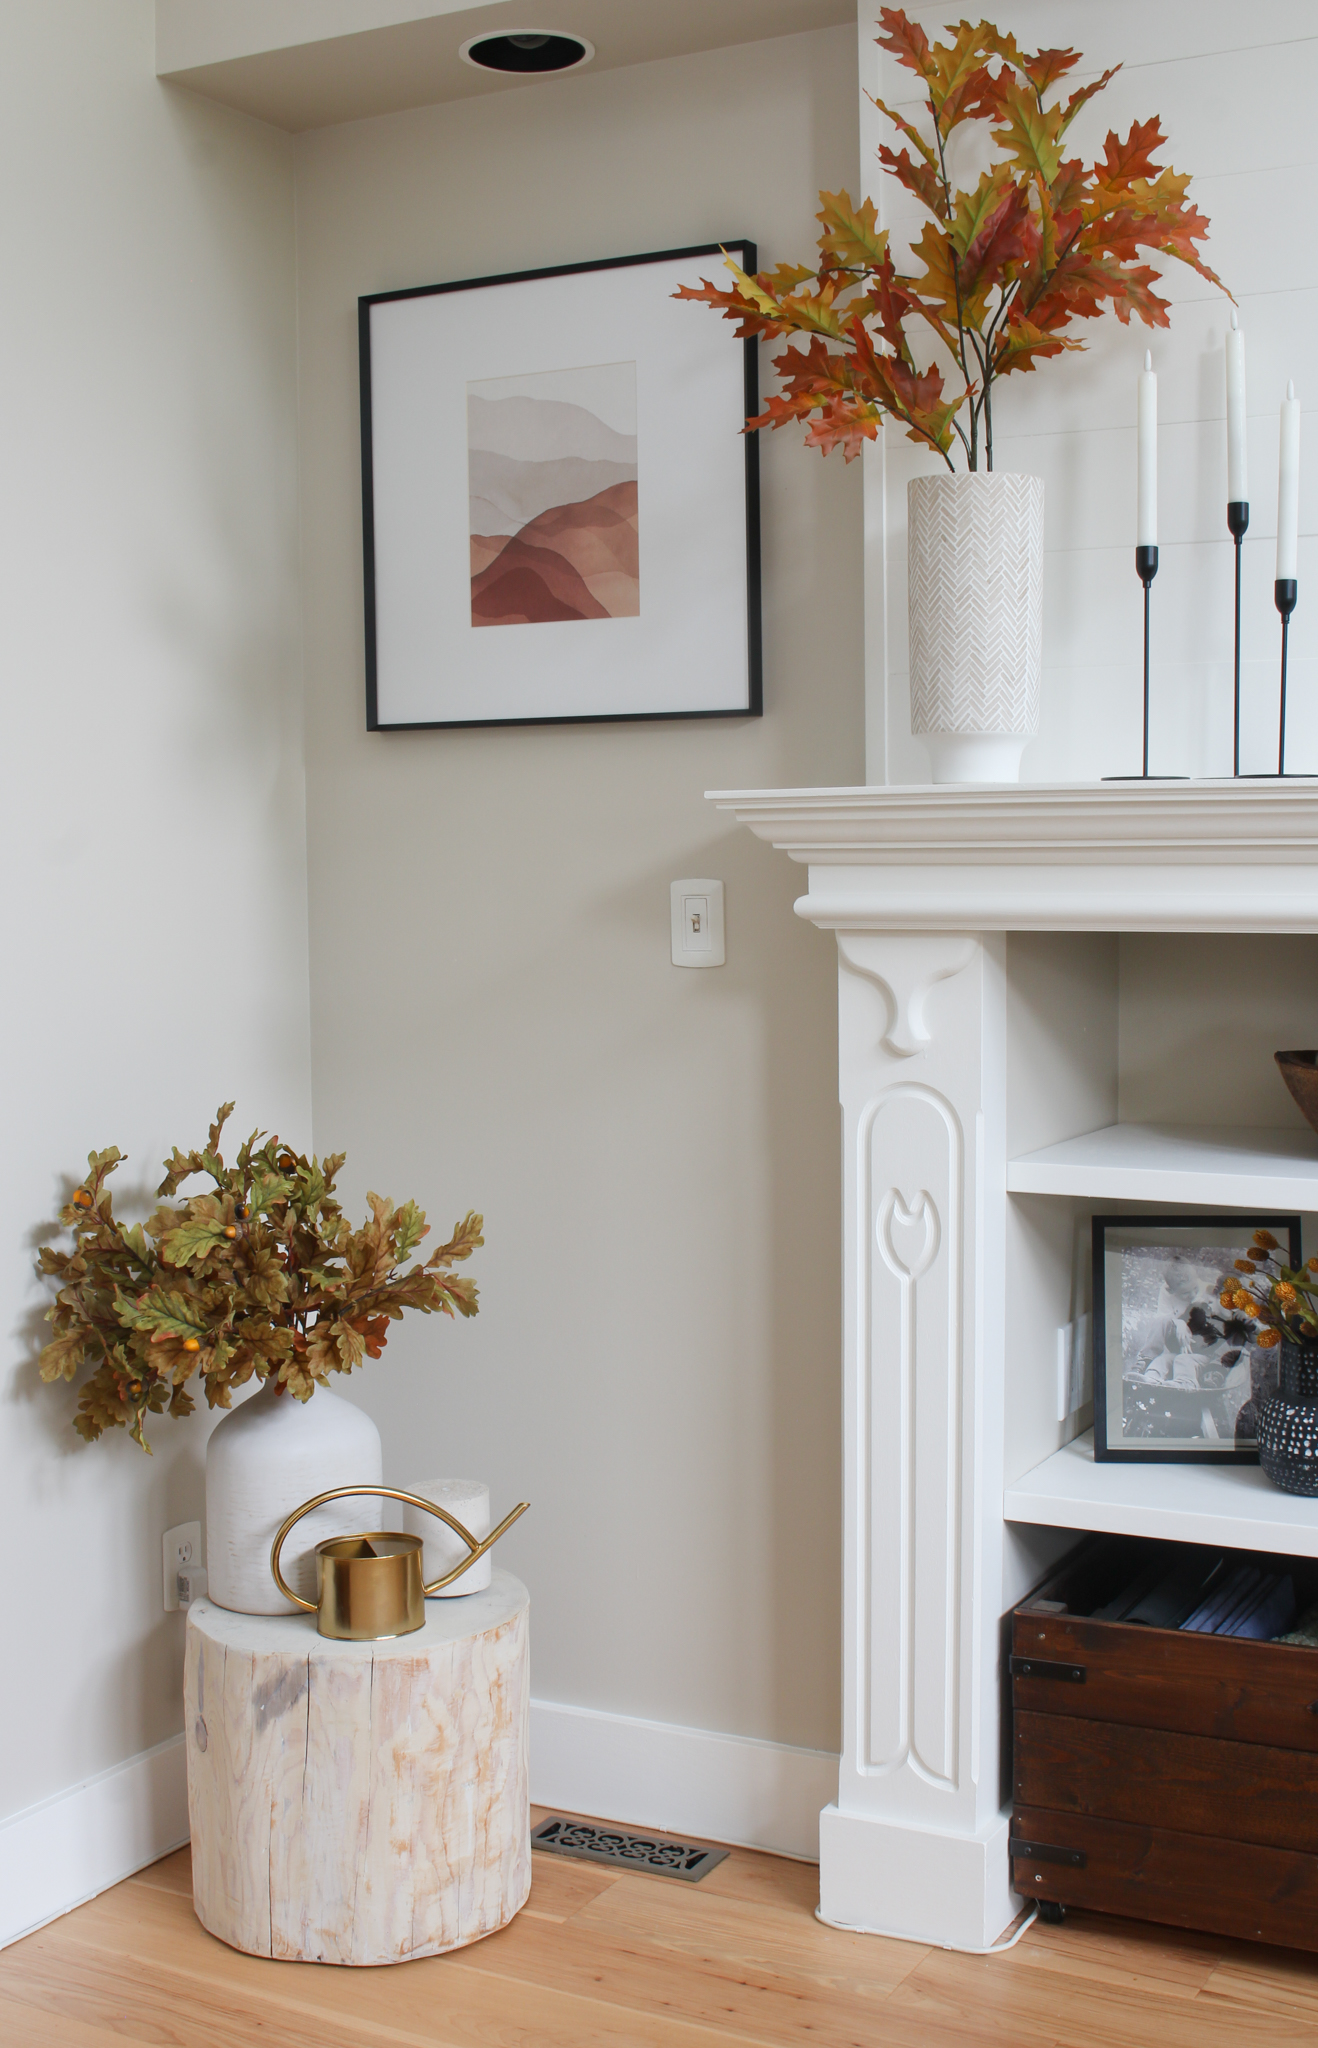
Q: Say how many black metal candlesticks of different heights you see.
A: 3